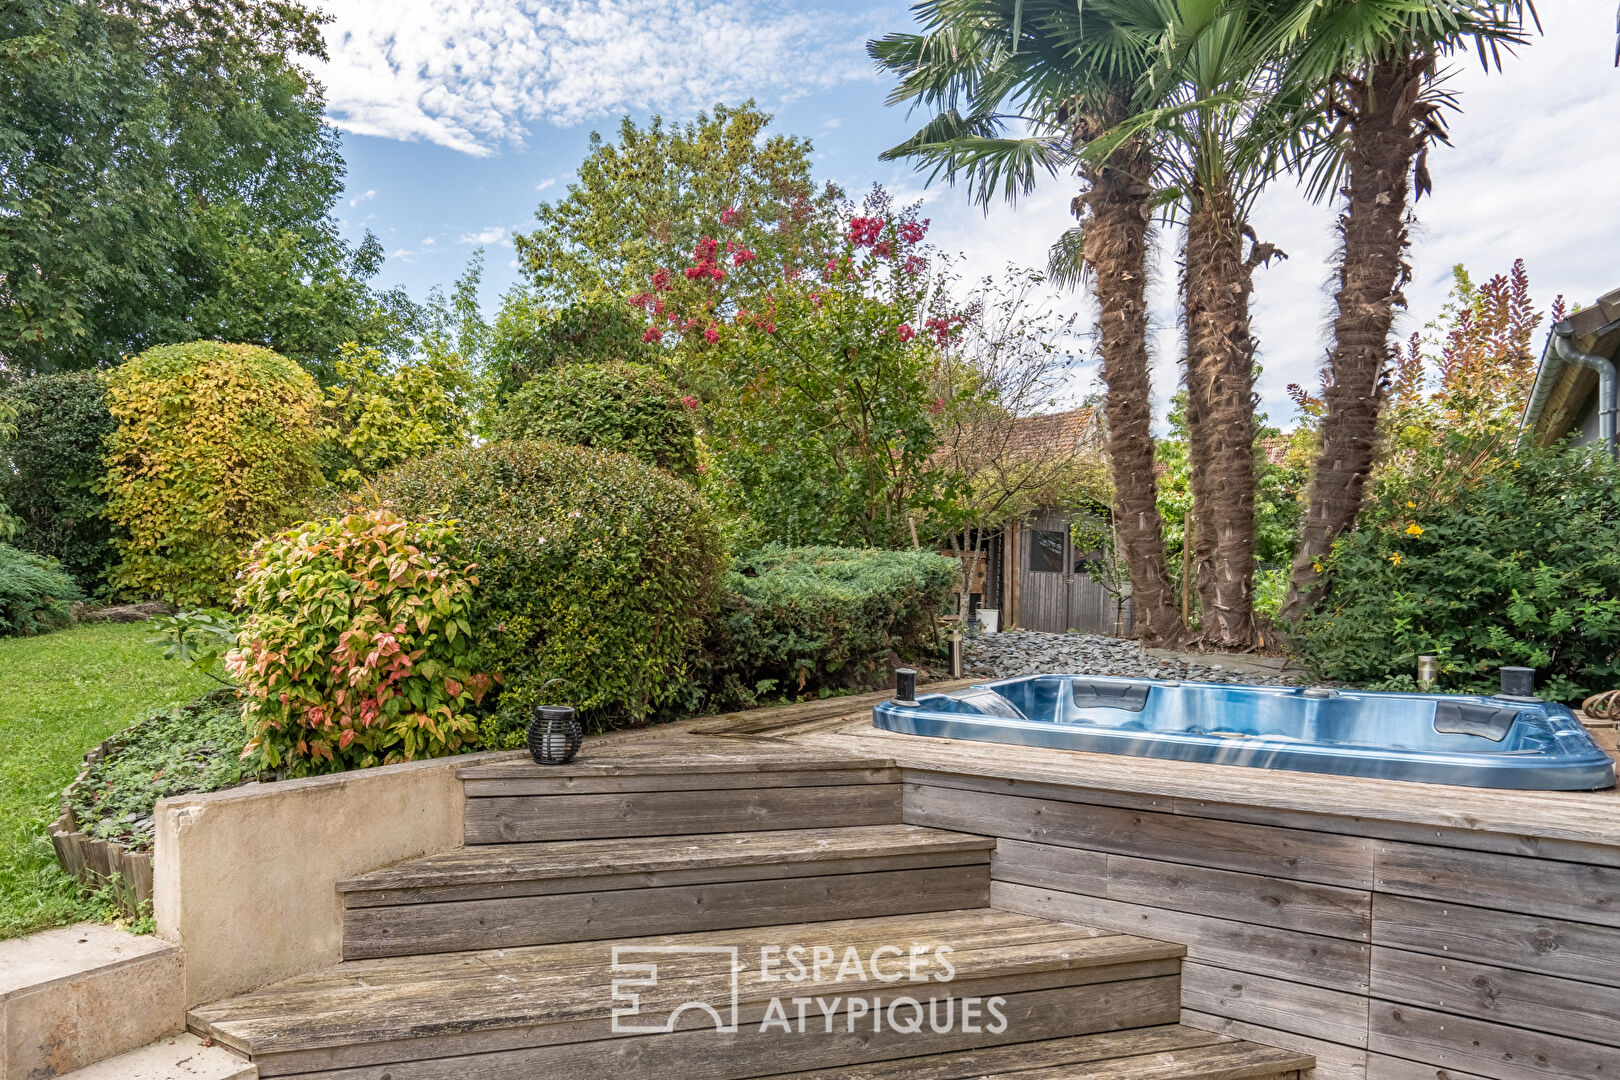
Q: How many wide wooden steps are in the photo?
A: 4